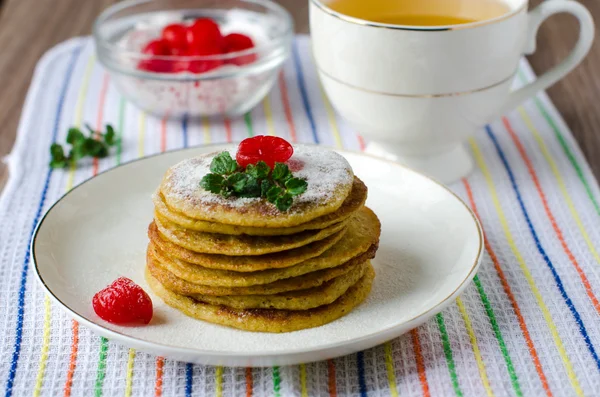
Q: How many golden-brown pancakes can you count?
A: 8